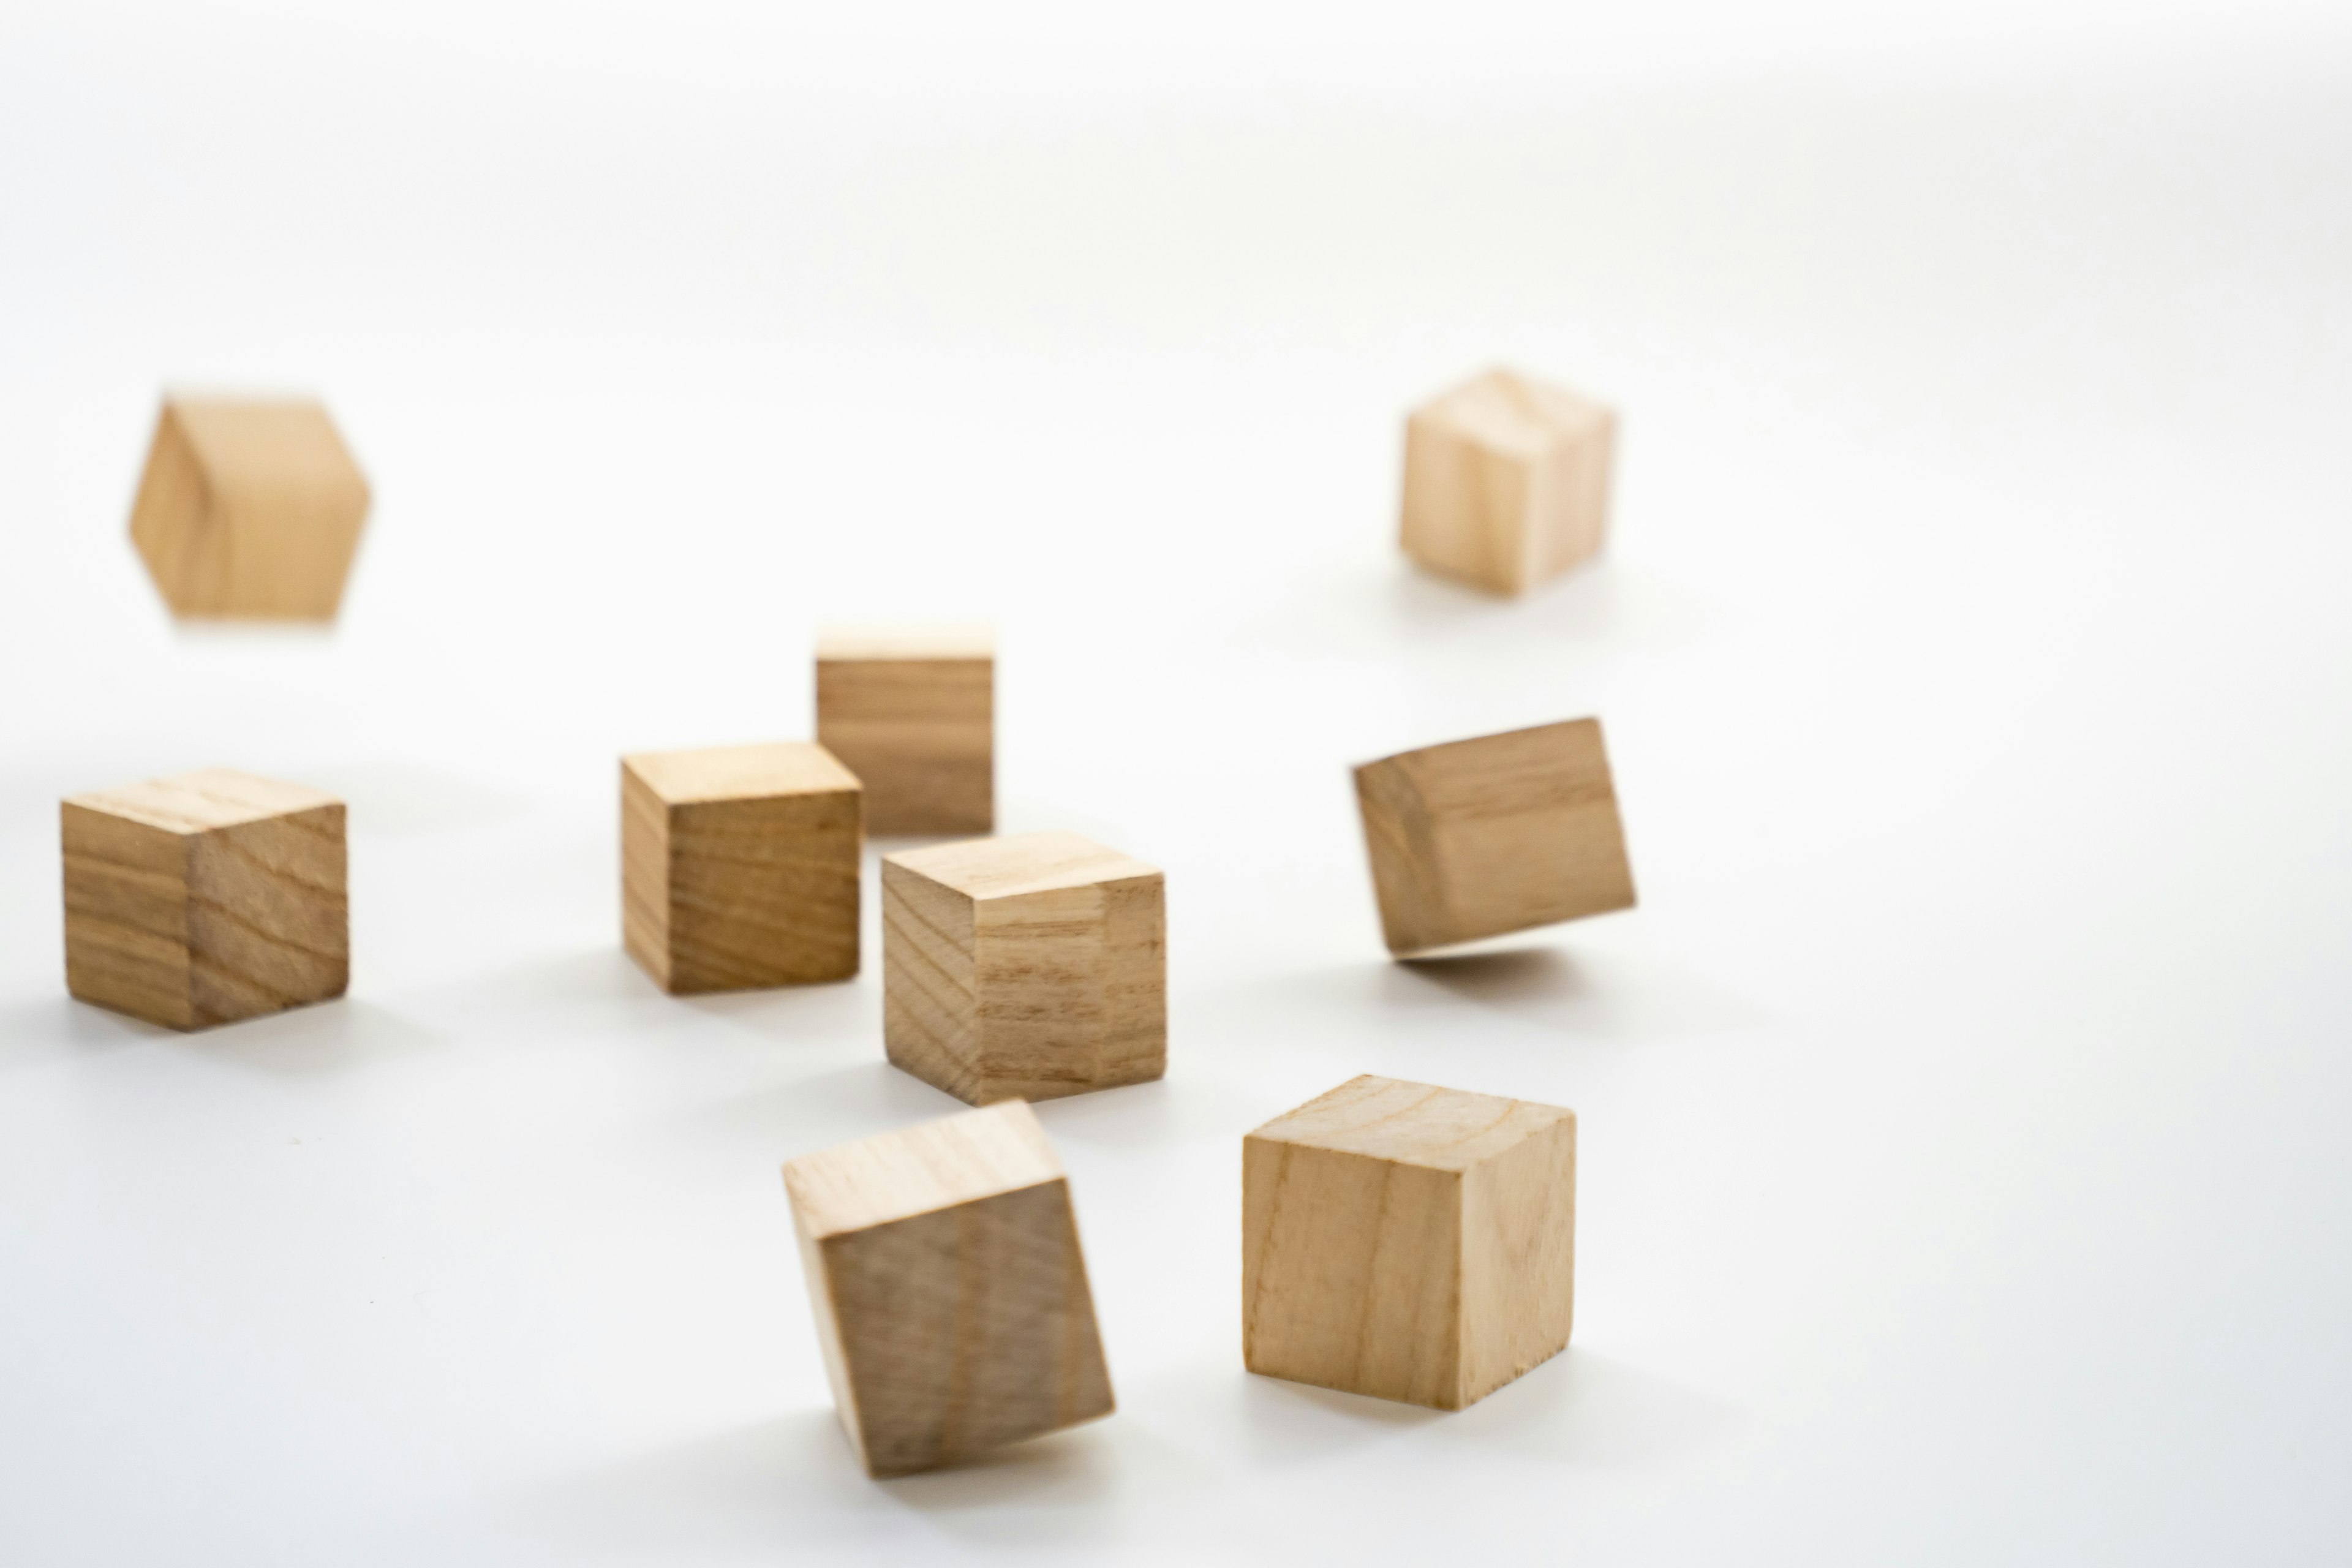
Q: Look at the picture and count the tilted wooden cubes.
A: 3